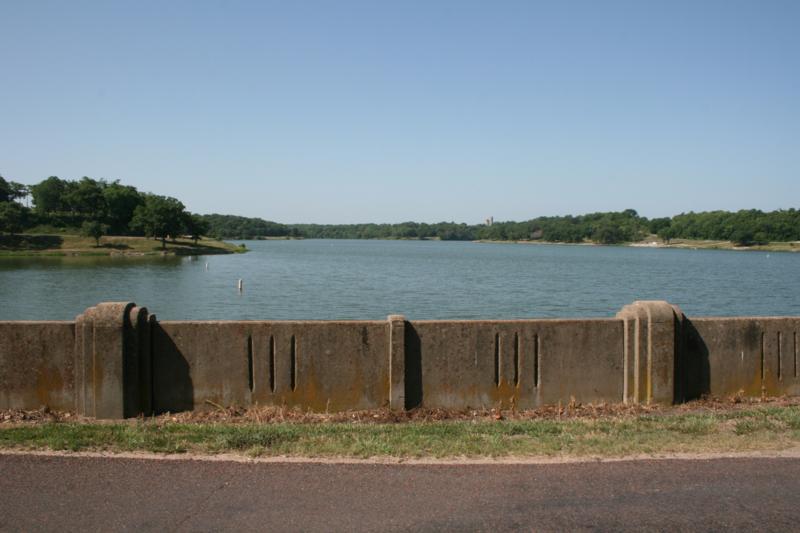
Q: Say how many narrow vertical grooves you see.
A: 9